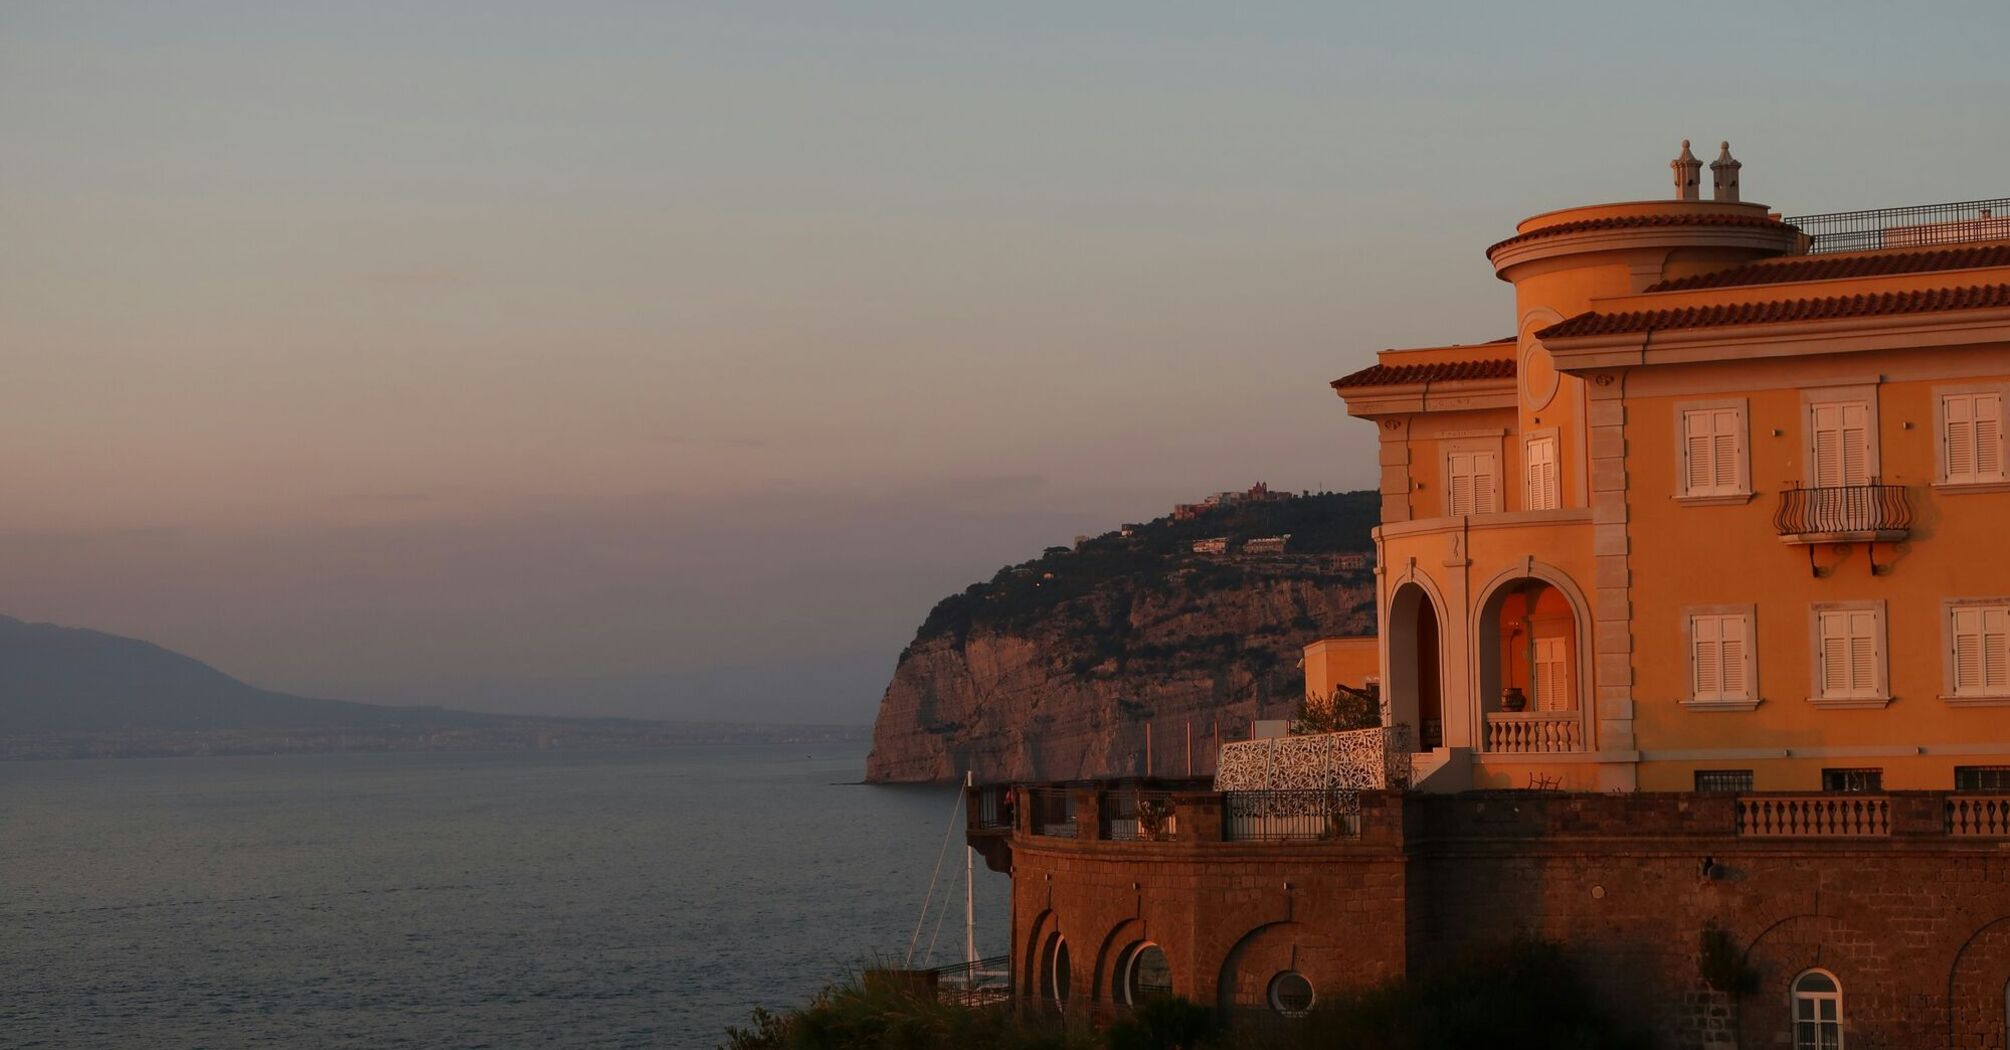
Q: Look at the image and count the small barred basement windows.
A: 3